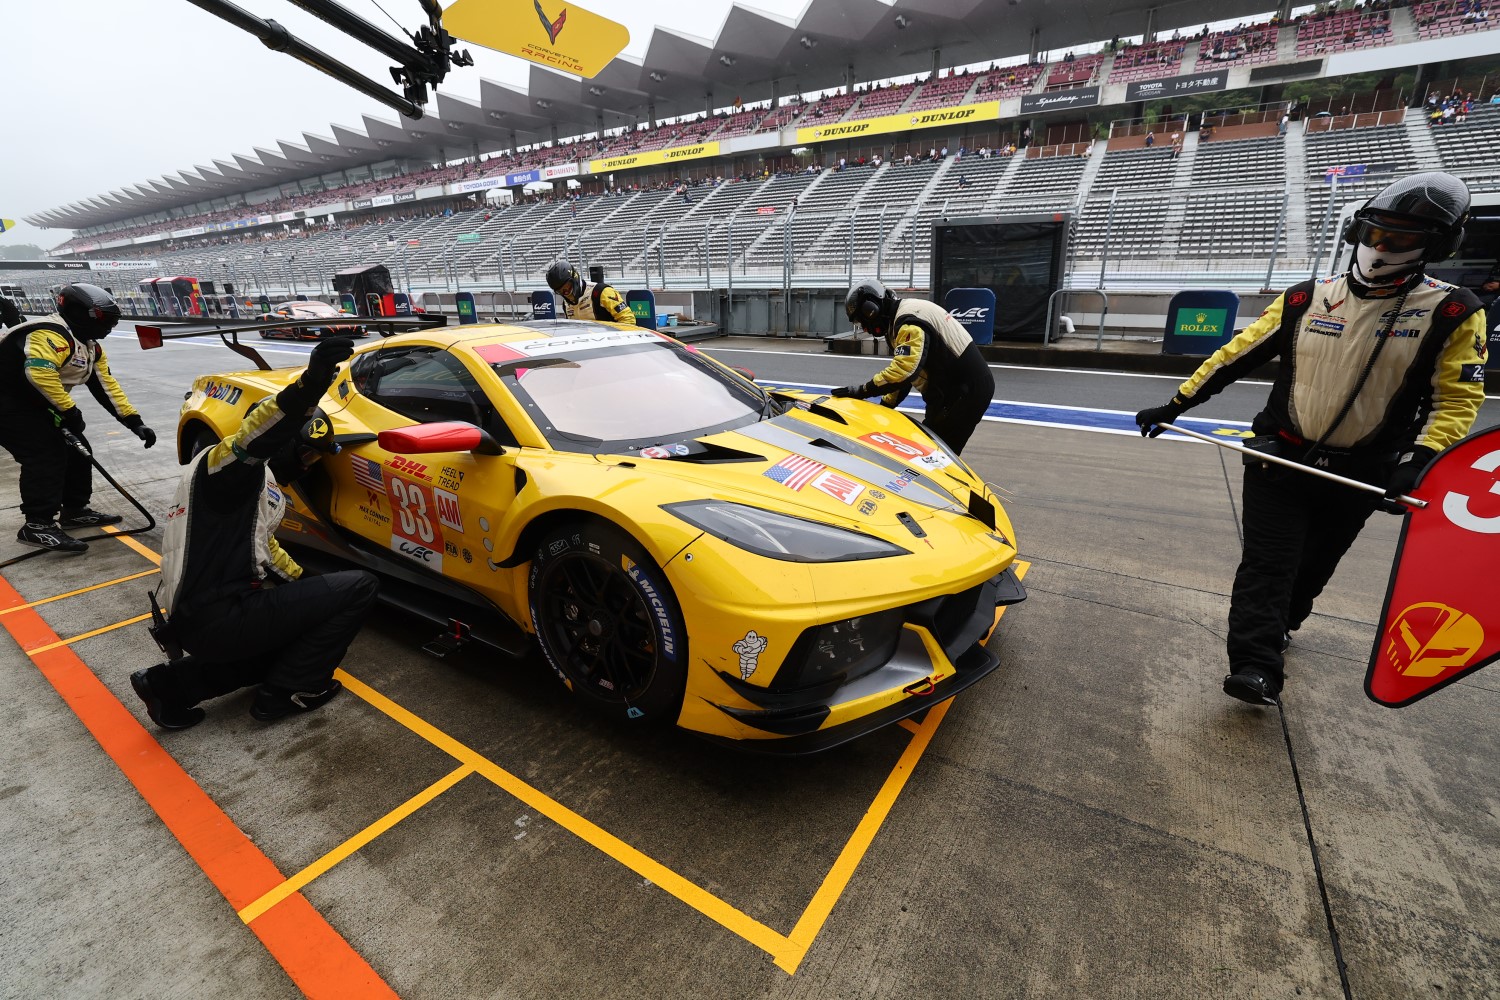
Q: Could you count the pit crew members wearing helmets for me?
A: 5